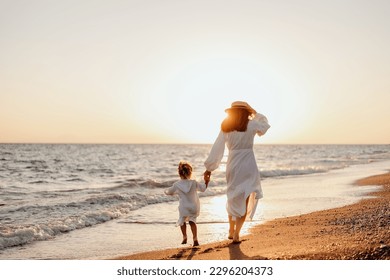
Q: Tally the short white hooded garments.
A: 1